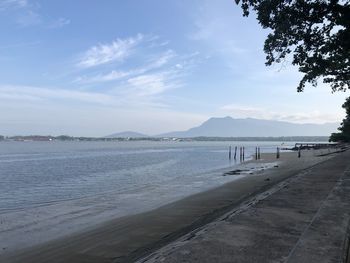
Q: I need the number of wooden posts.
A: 8